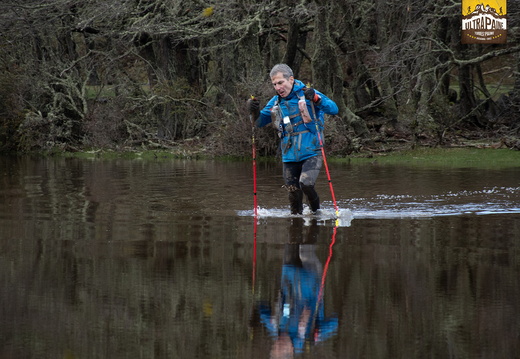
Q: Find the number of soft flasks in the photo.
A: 2